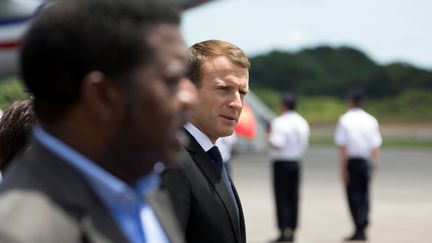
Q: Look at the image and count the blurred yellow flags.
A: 0